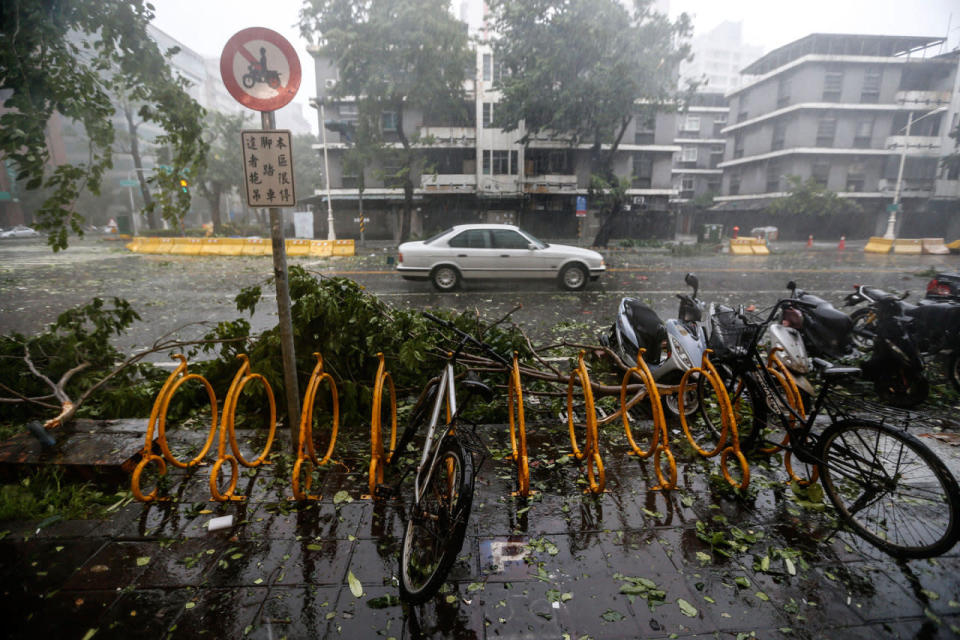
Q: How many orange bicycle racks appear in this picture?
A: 10